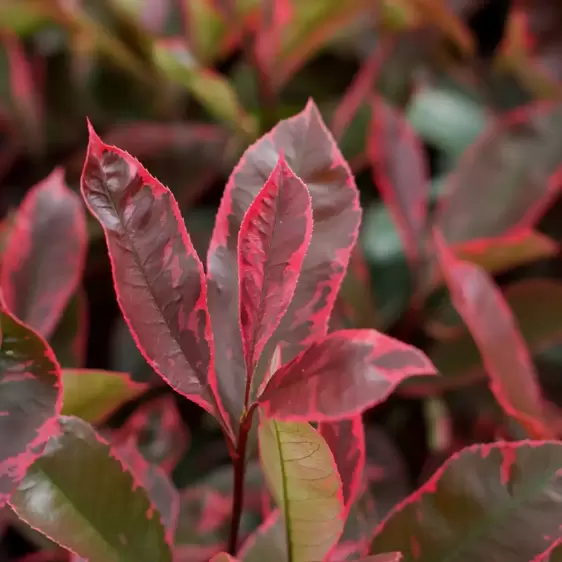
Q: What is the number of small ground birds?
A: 0